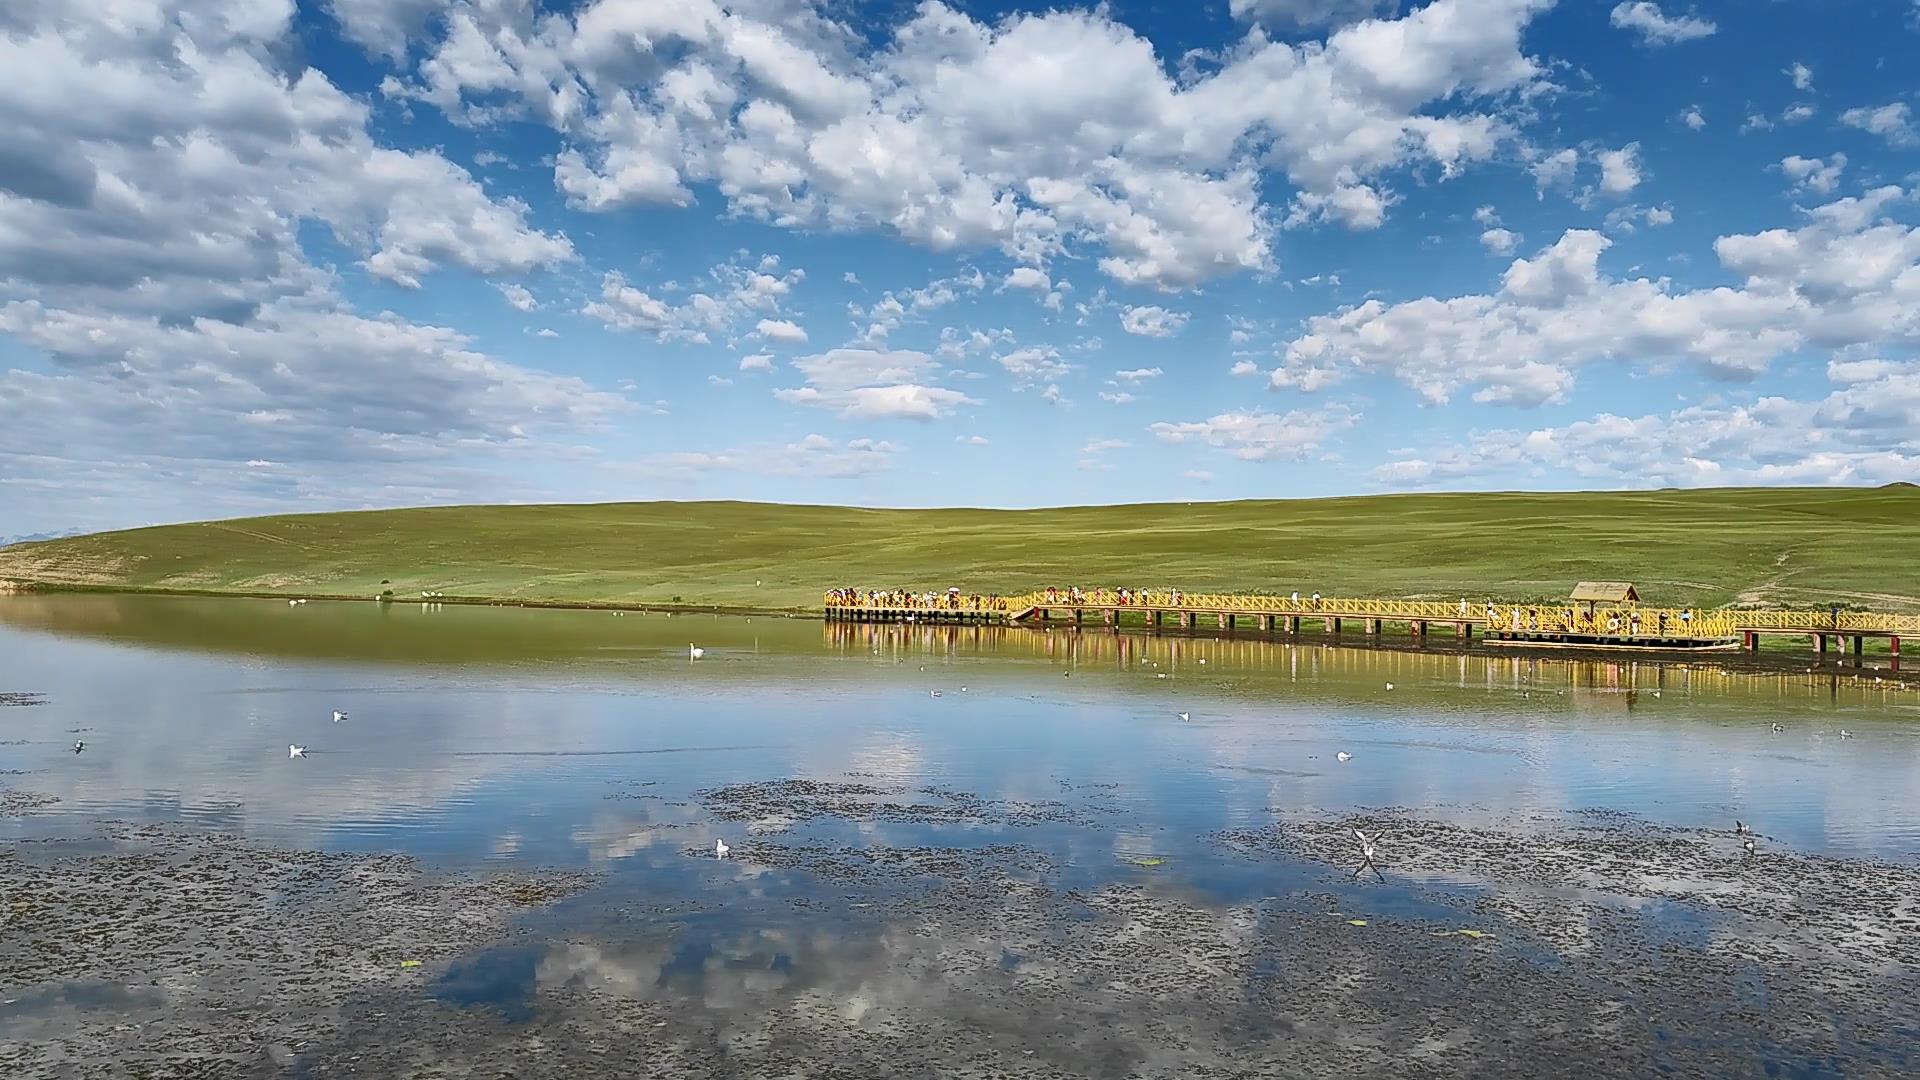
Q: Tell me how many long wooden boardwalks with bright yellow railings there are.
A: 1